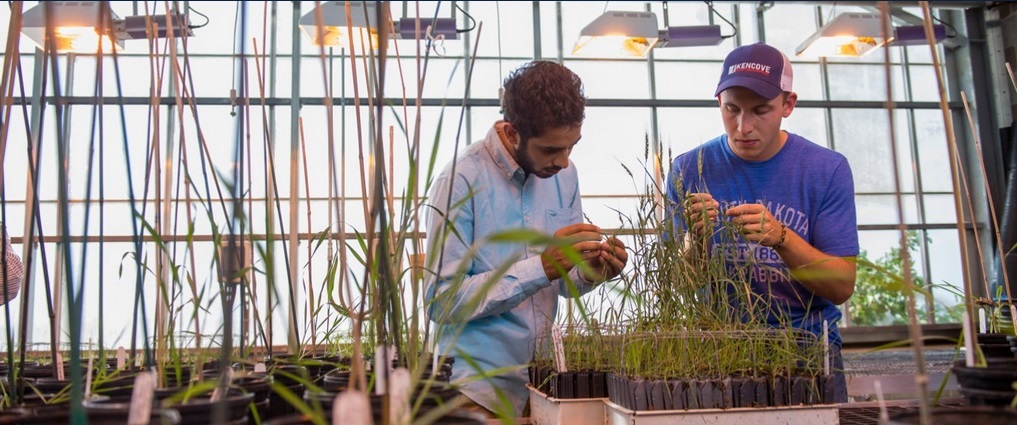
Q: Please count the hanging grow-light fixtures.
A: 4